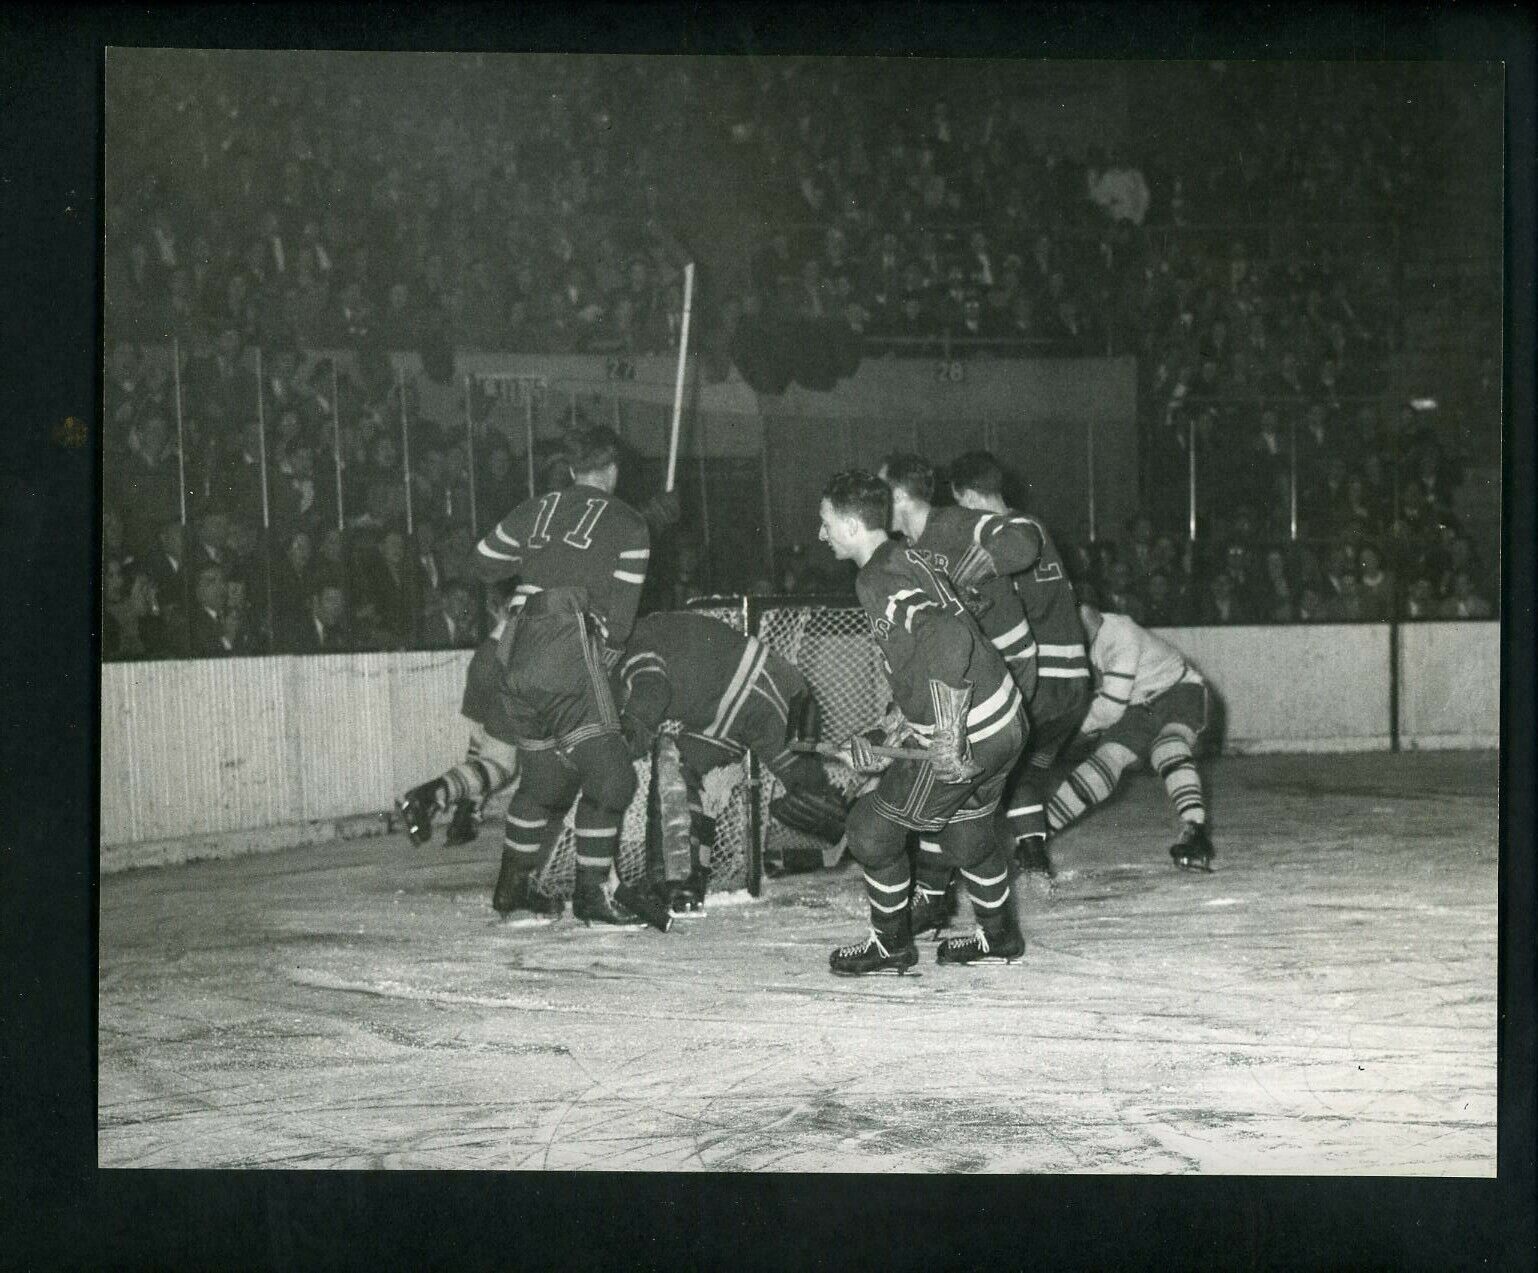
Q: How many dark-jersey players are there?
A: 5